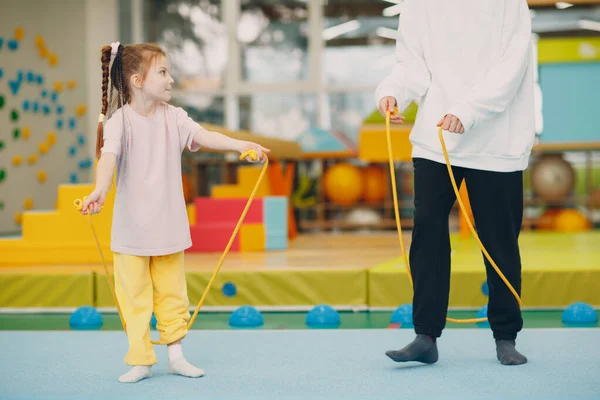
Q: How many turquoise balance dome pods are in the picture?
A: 7